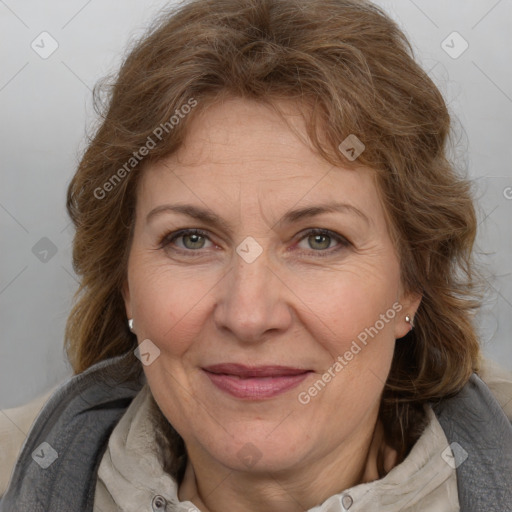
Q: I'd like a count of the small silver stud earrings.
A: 2